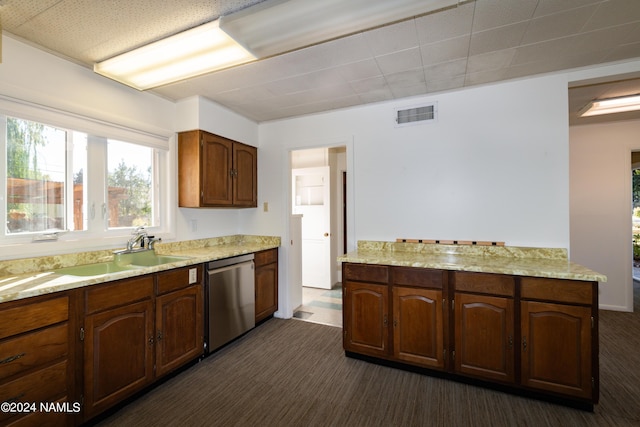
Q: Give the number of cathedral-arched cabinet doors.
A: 9